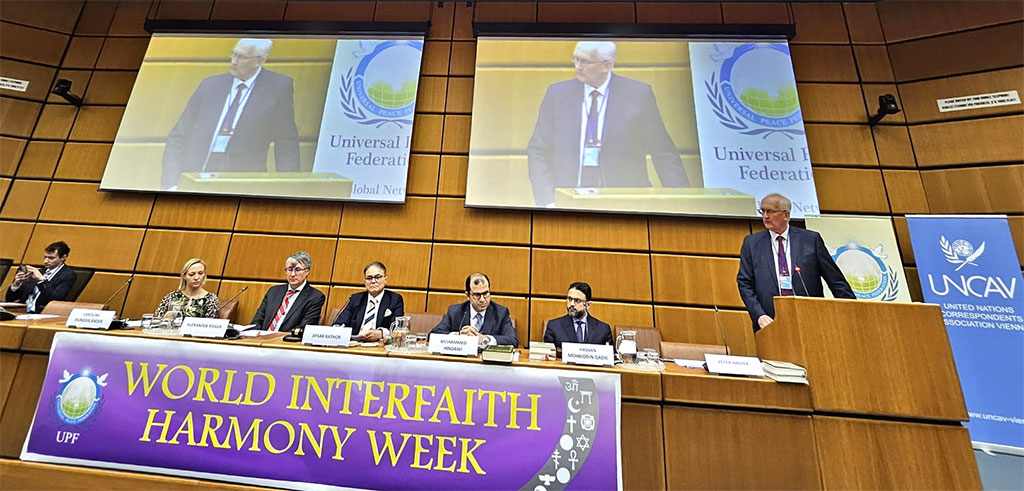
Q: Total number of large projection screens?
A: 2